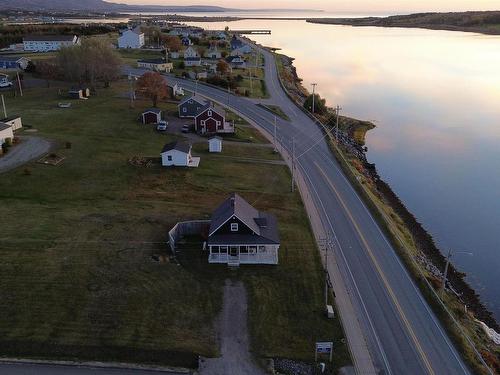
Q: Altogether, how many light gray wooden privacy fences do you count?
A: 1